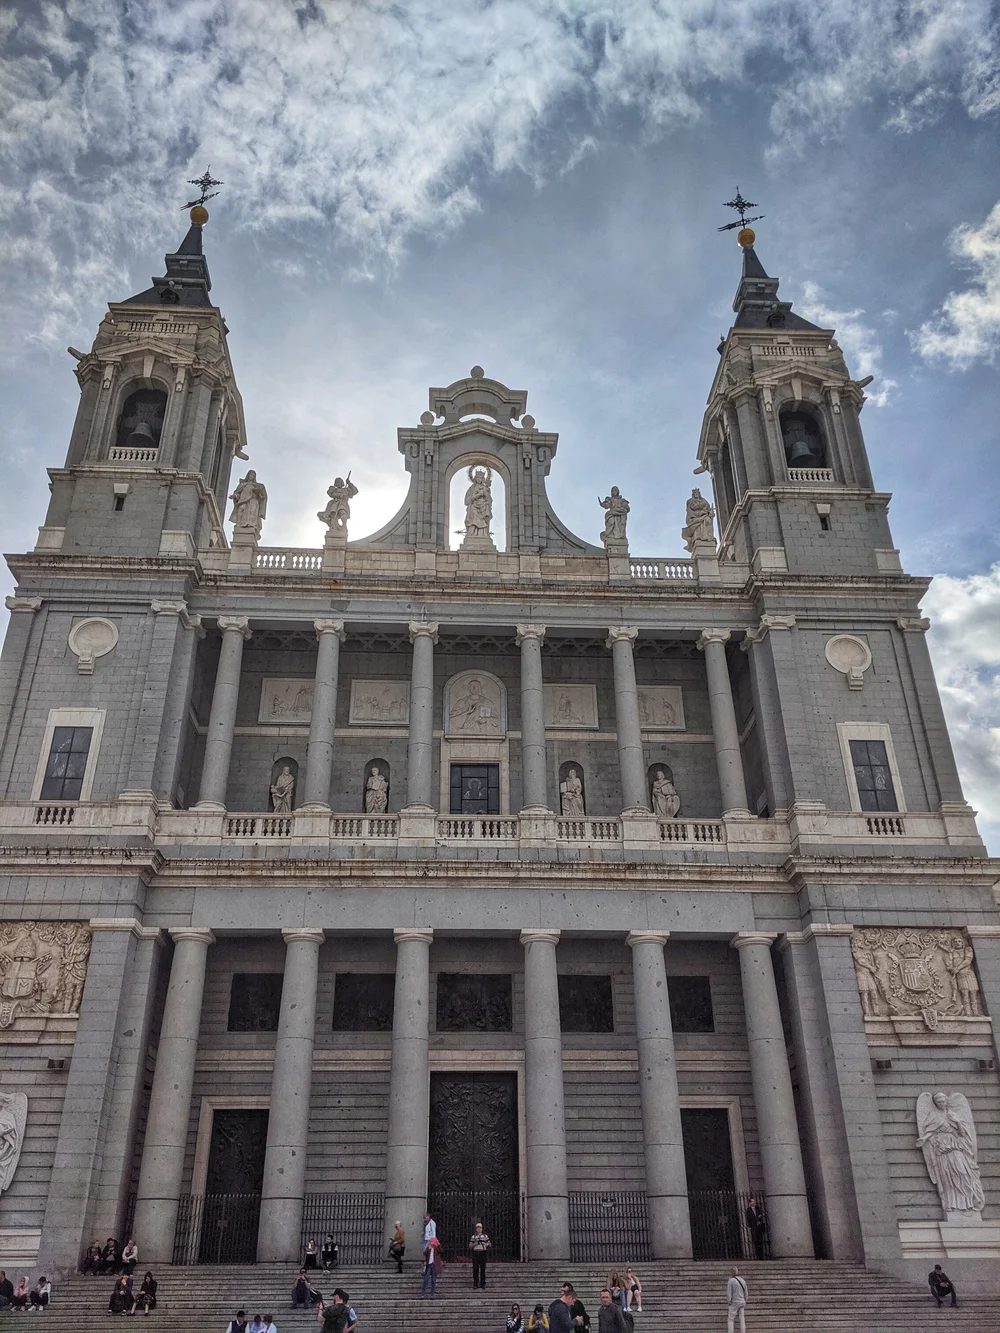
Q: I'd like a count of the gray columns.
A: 12